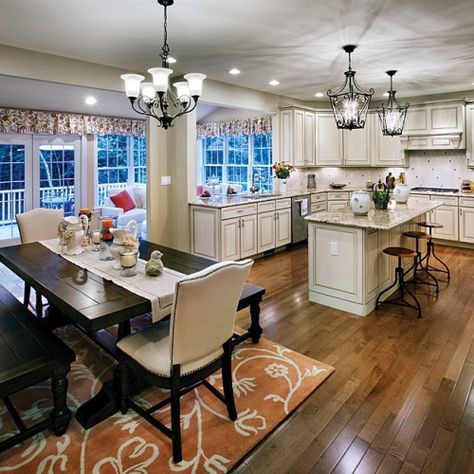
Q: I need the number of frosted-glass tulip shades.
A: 5